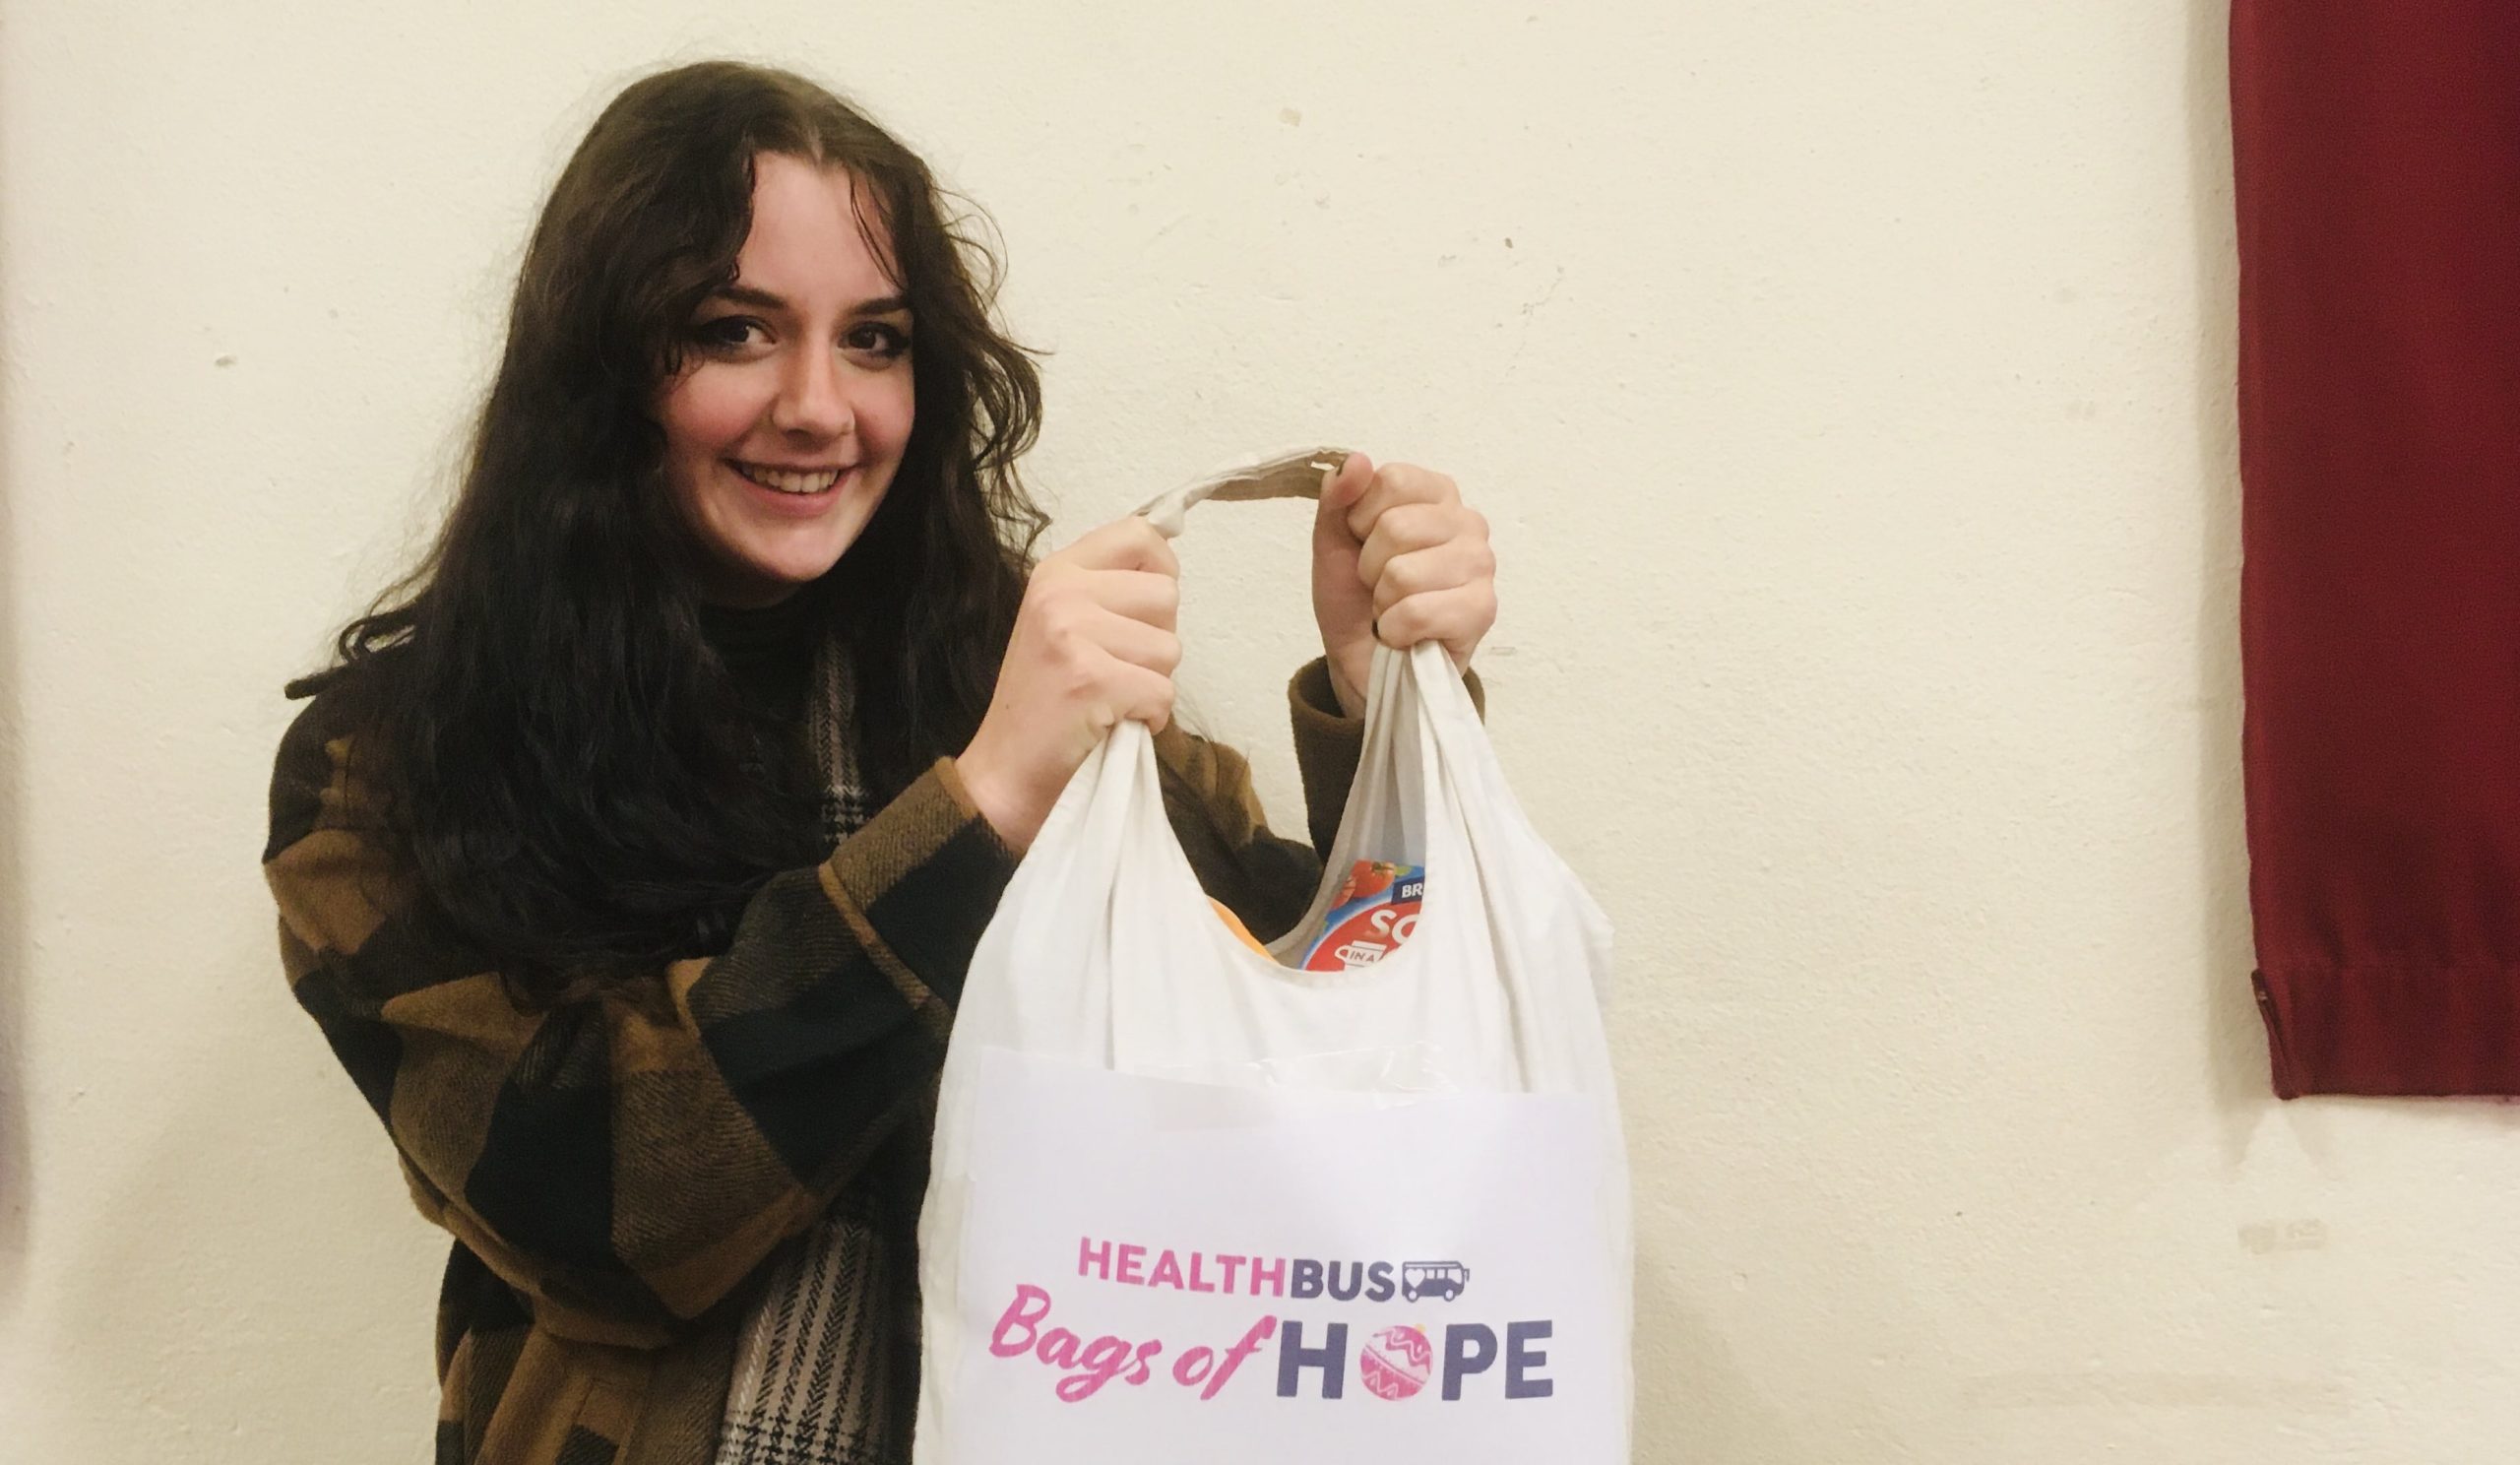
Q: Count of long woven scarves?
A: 1